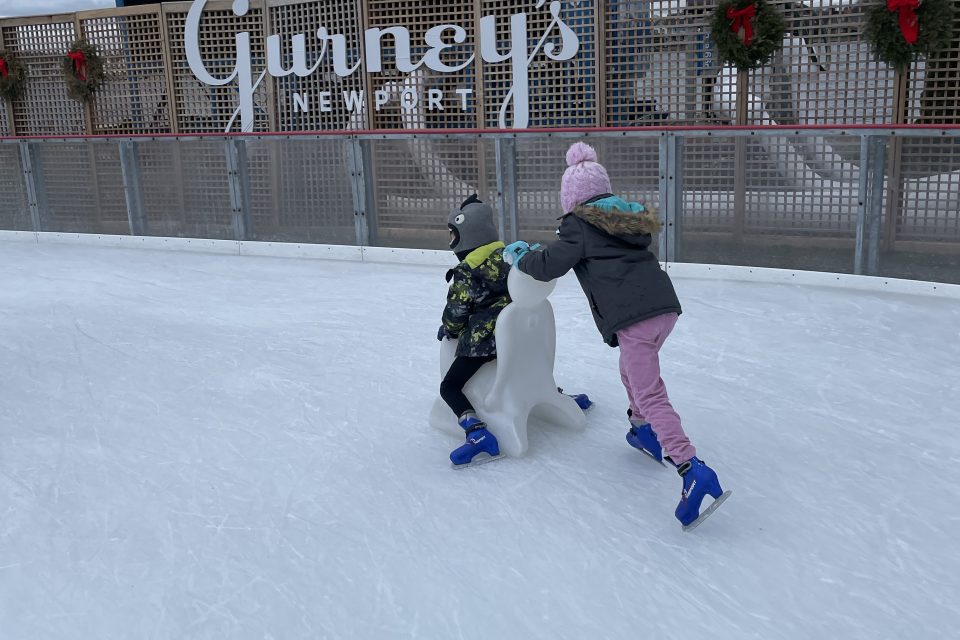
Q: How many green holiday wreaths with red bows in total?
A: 4